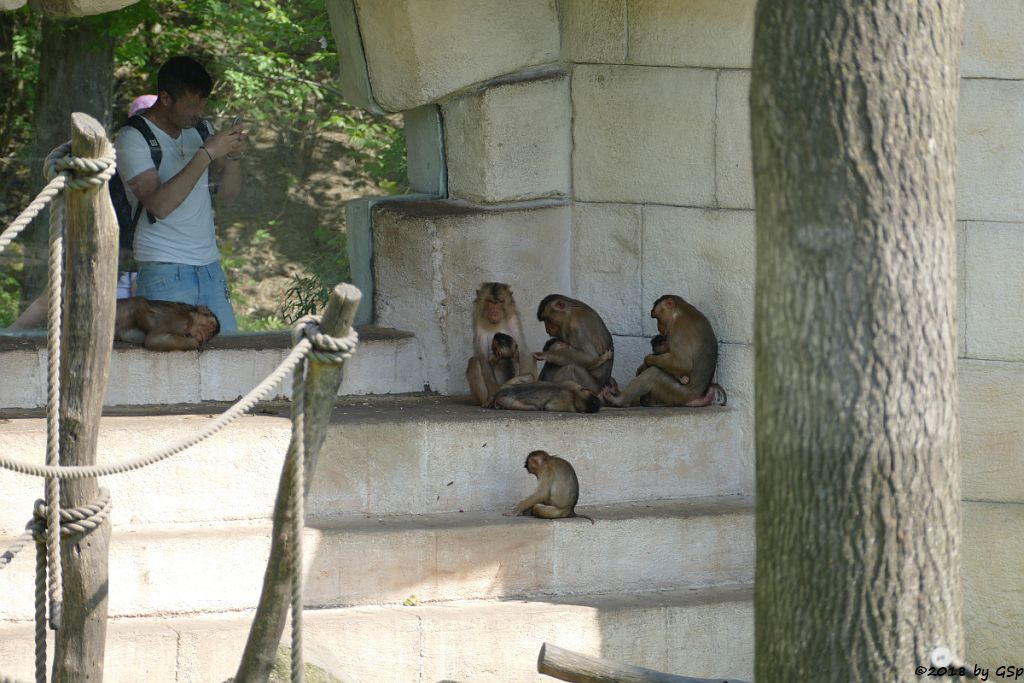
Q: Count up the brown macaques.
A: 9